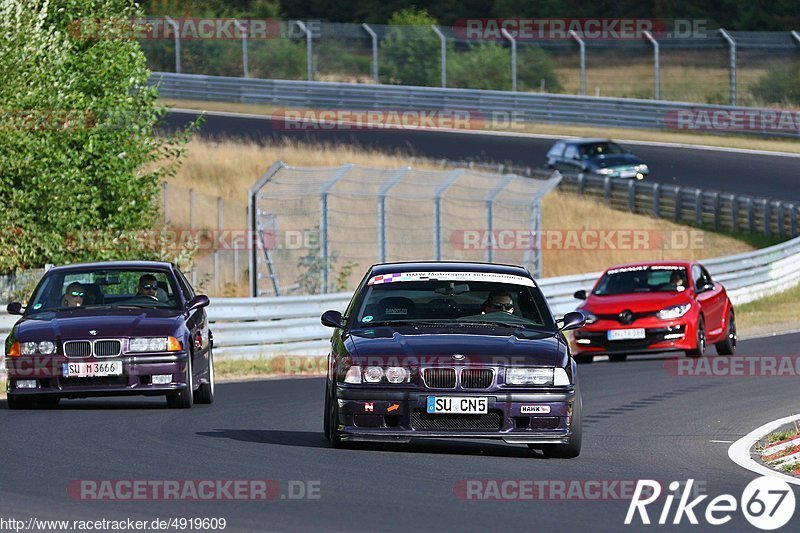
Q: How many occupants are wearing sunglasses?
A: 3